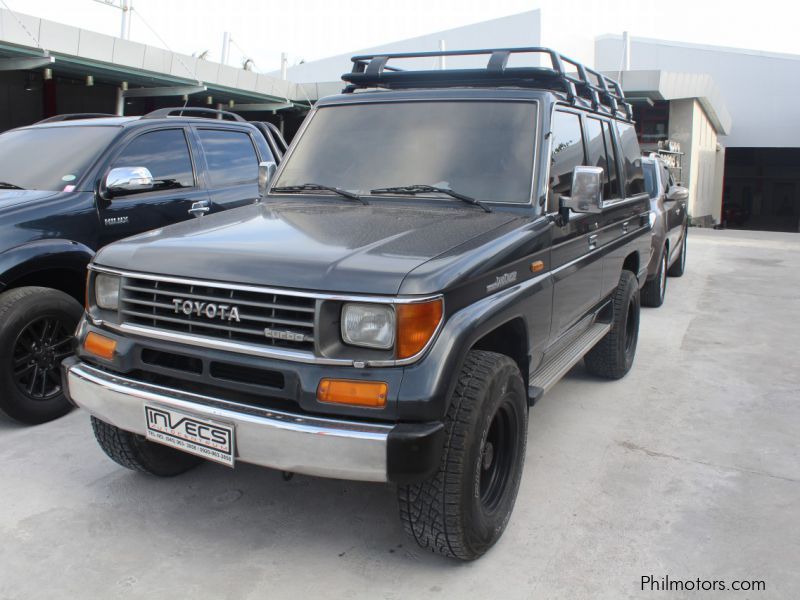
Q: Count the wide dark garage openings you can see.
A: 1